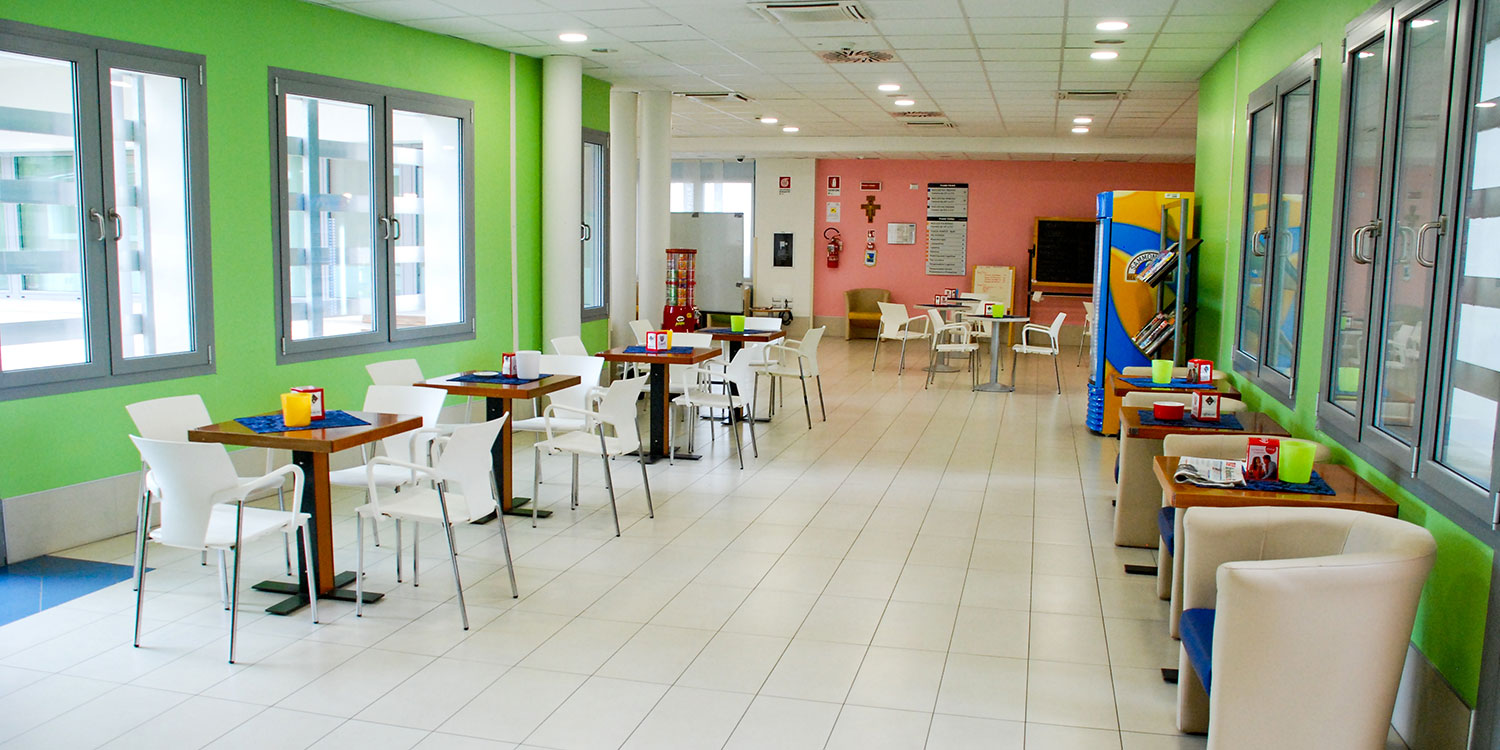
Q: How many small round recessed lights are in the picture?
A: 9